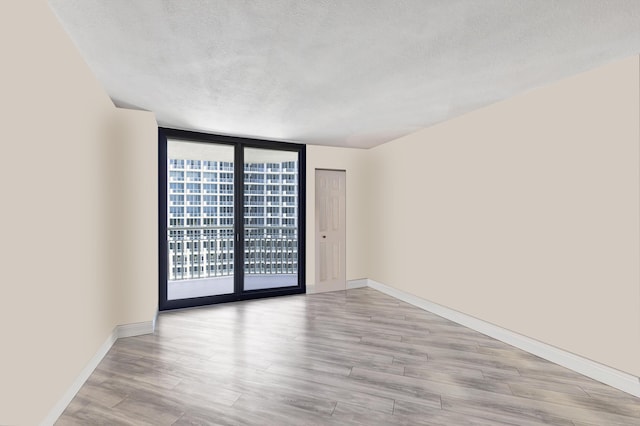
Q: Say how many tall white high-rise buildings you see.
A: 1